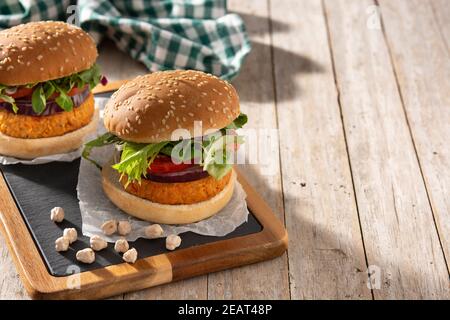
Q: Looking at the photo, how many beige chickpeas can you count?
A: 11